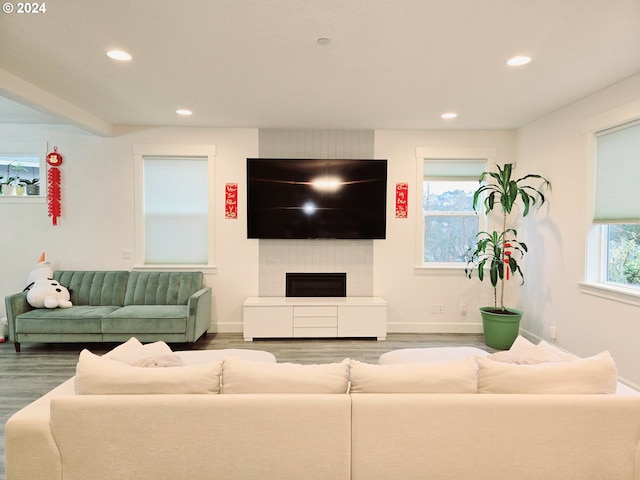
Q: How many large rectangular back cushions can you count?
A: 4